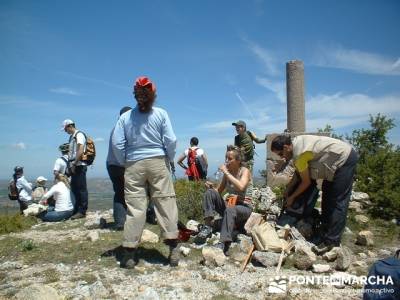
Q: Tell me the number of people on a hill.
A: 11